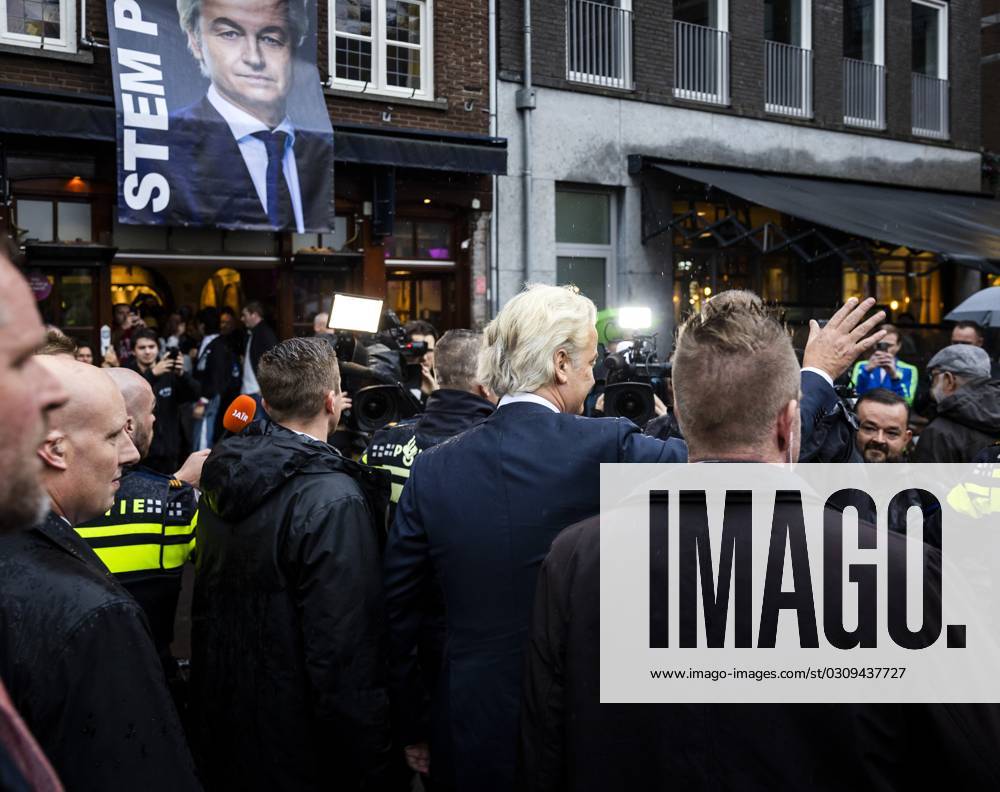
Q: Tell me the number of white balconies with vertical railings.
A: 5